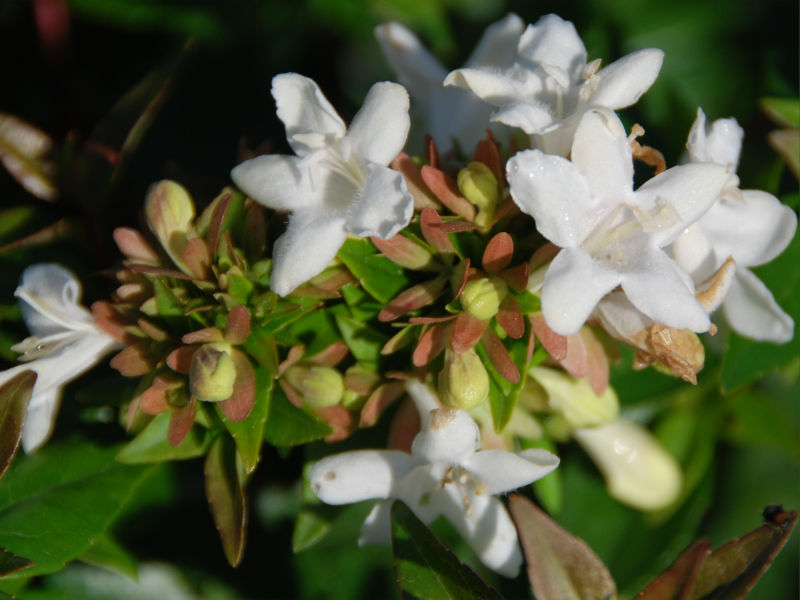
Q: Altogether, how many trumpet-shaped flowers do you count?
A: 7